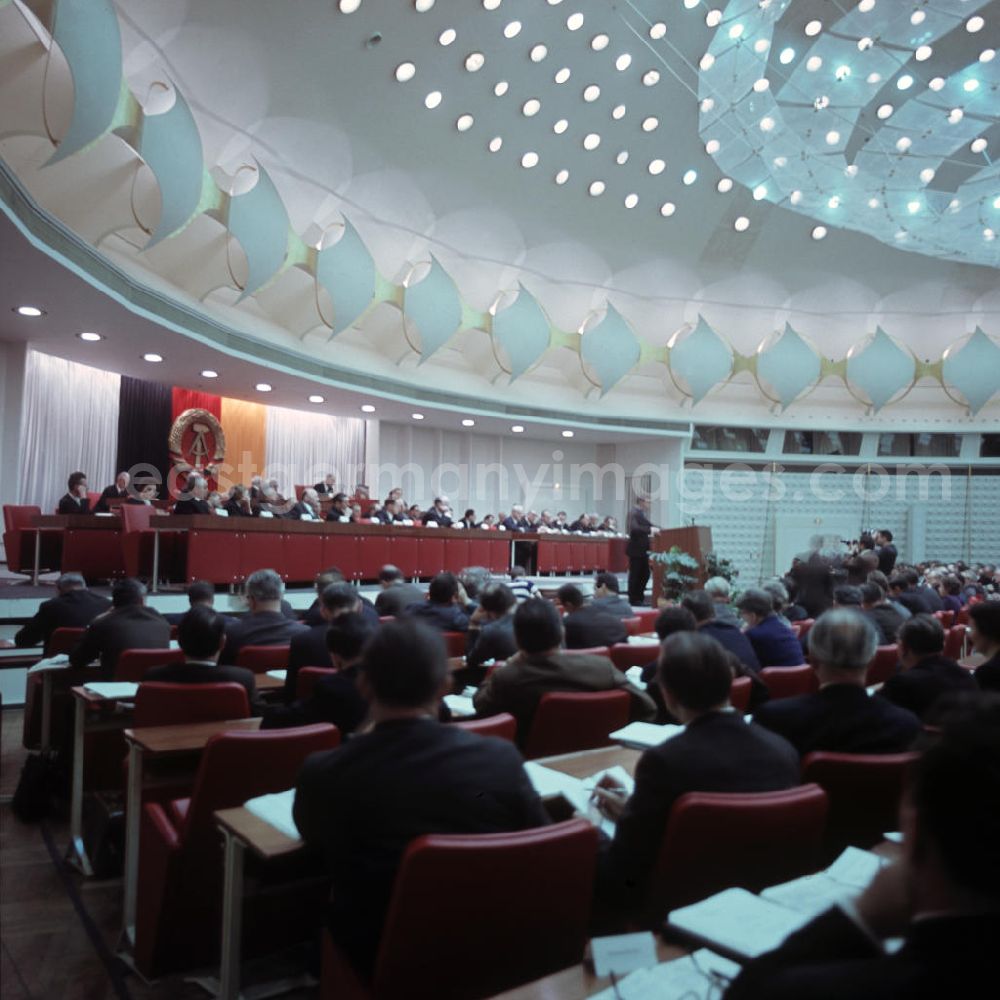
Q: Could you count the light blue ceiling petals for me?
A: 11